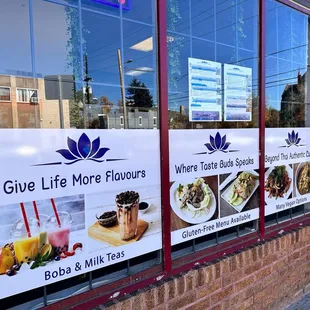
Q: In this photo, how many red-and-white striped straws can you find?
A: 3